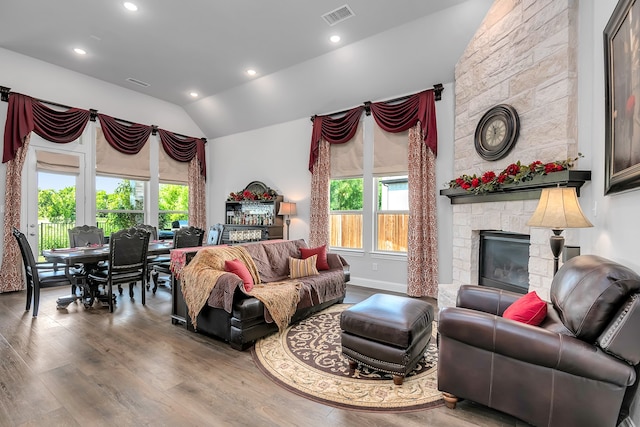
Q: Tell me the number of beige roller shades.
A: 5